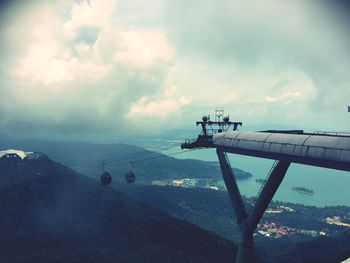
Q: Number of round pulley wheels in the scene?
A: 2